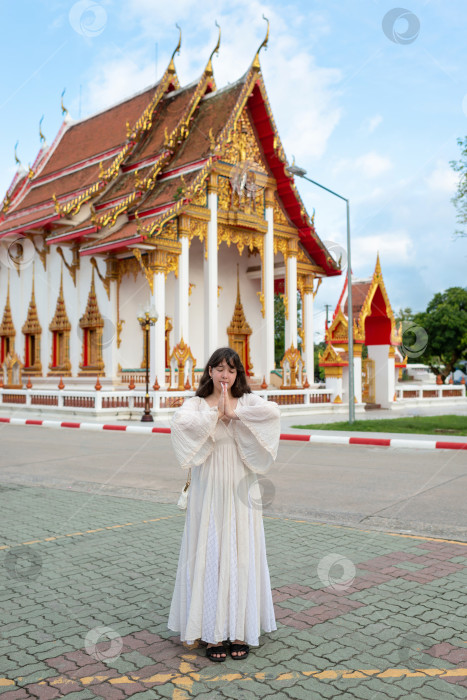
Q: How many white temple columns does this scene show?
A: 6